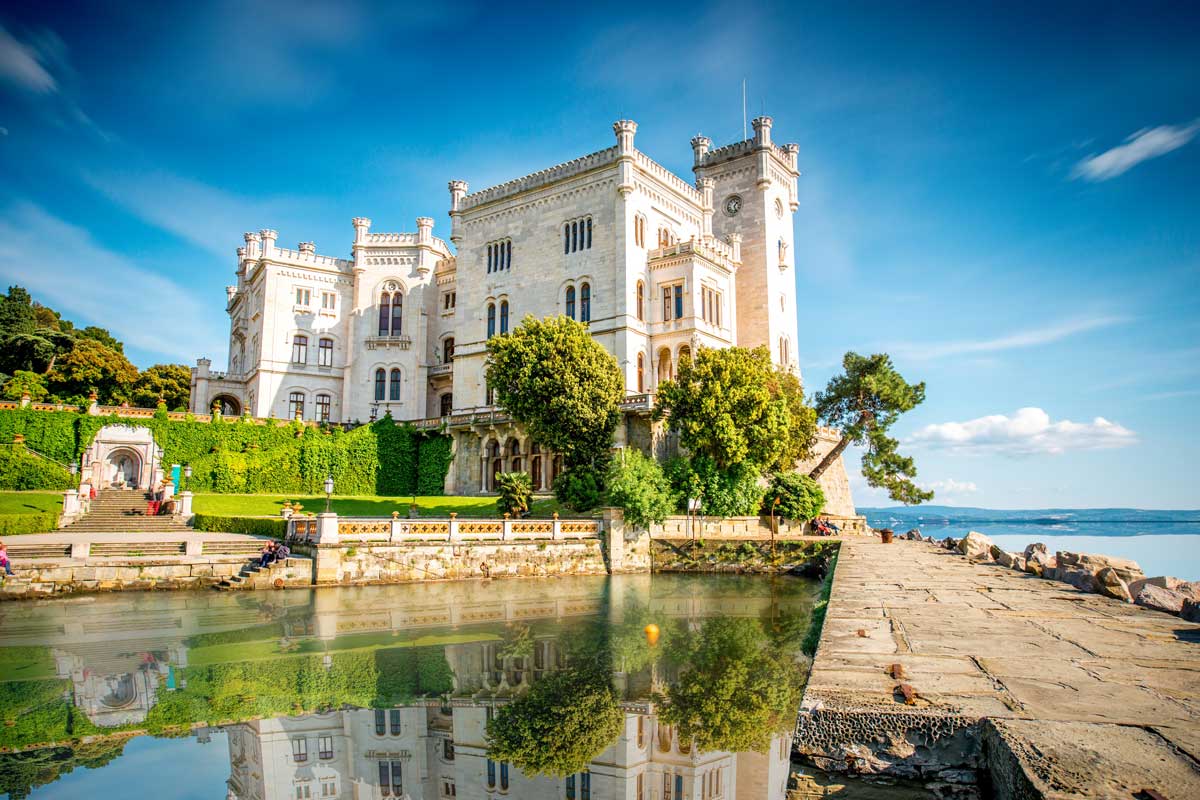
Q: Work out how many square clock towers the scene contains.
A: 1